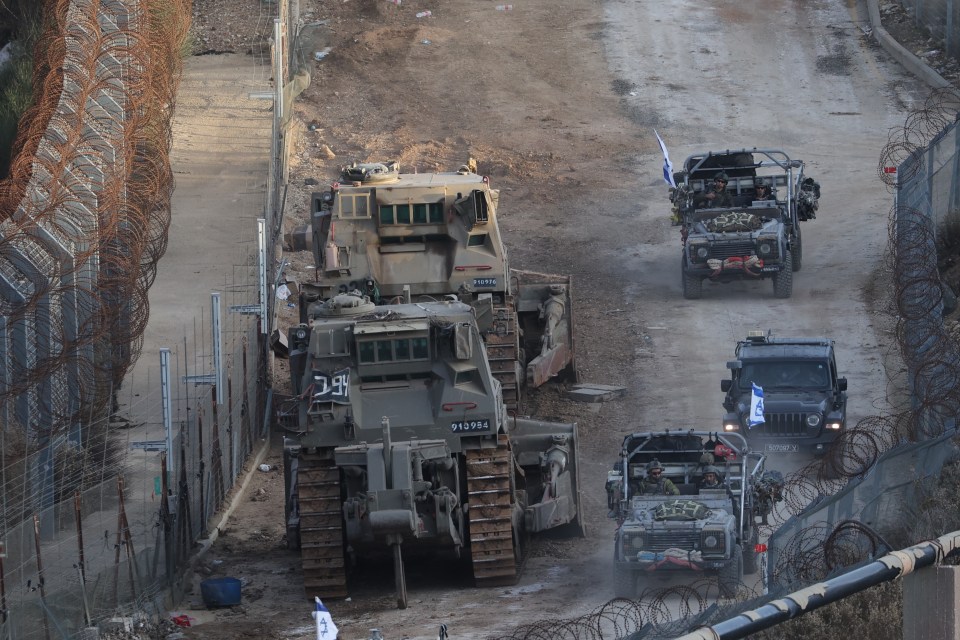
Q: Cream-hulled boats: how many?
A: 0